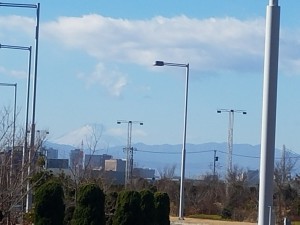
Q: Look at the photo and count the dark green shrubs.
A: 5